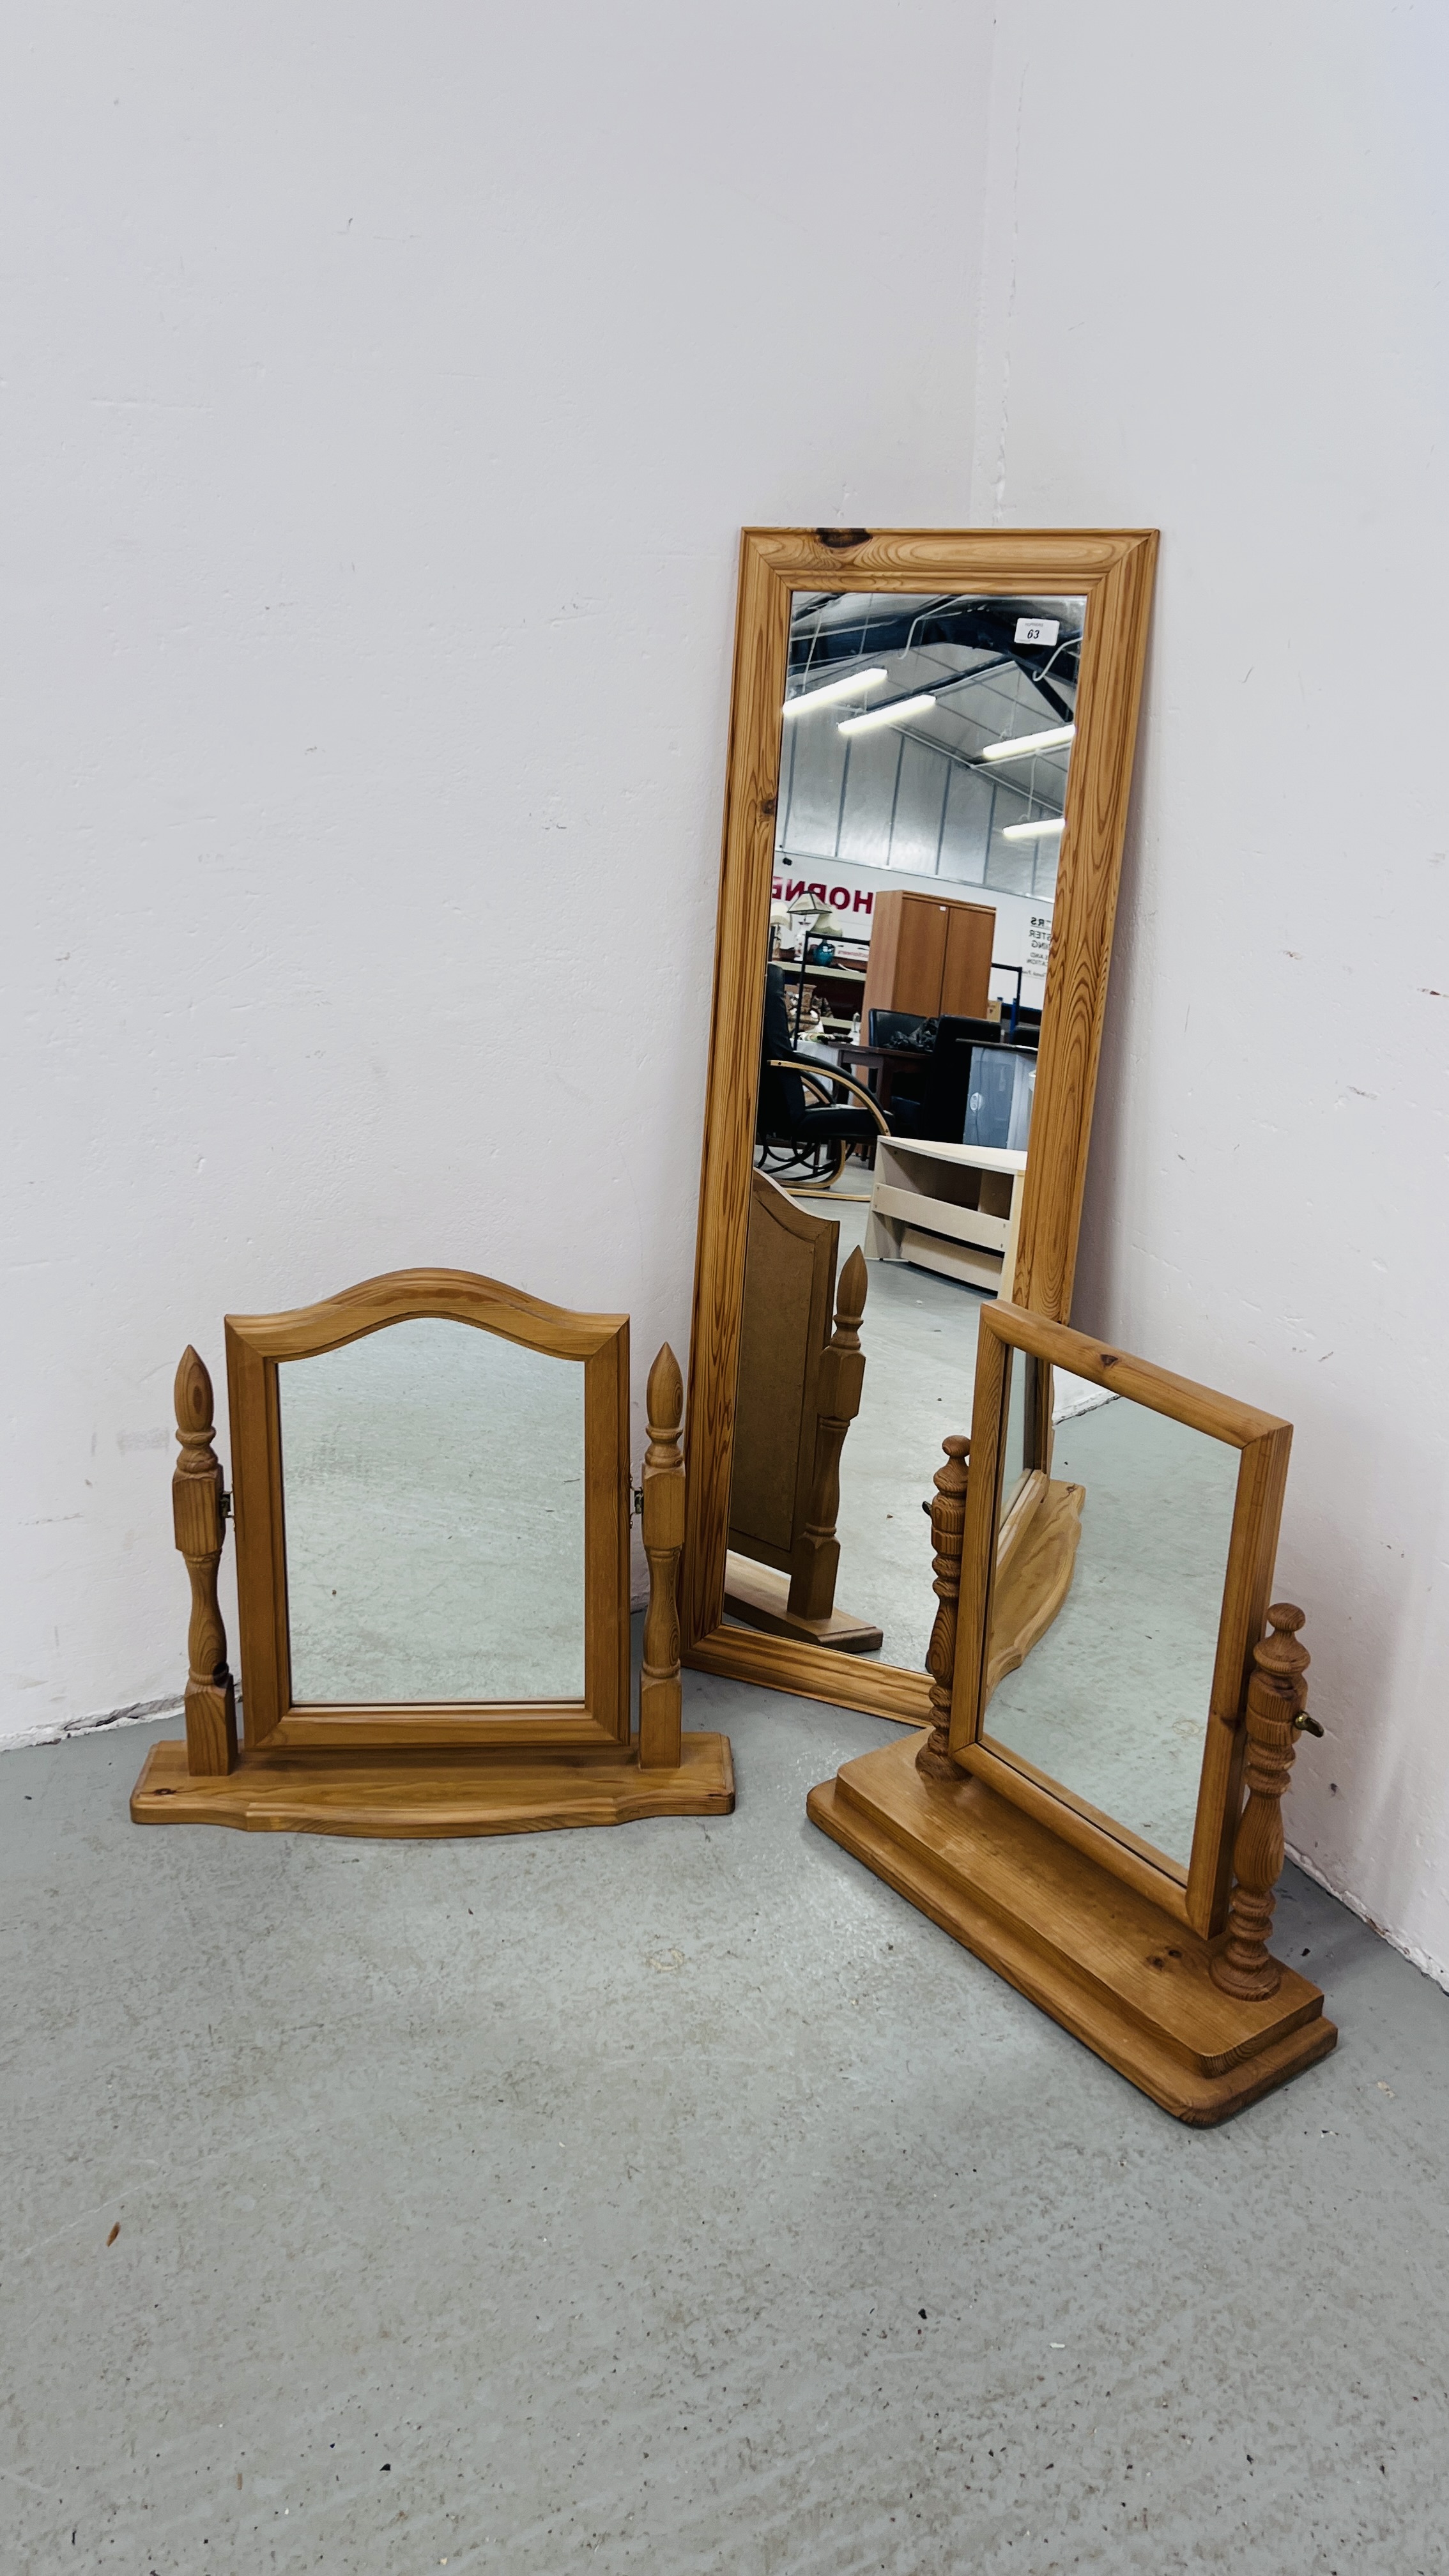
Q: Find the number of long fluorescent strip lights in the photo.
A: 4